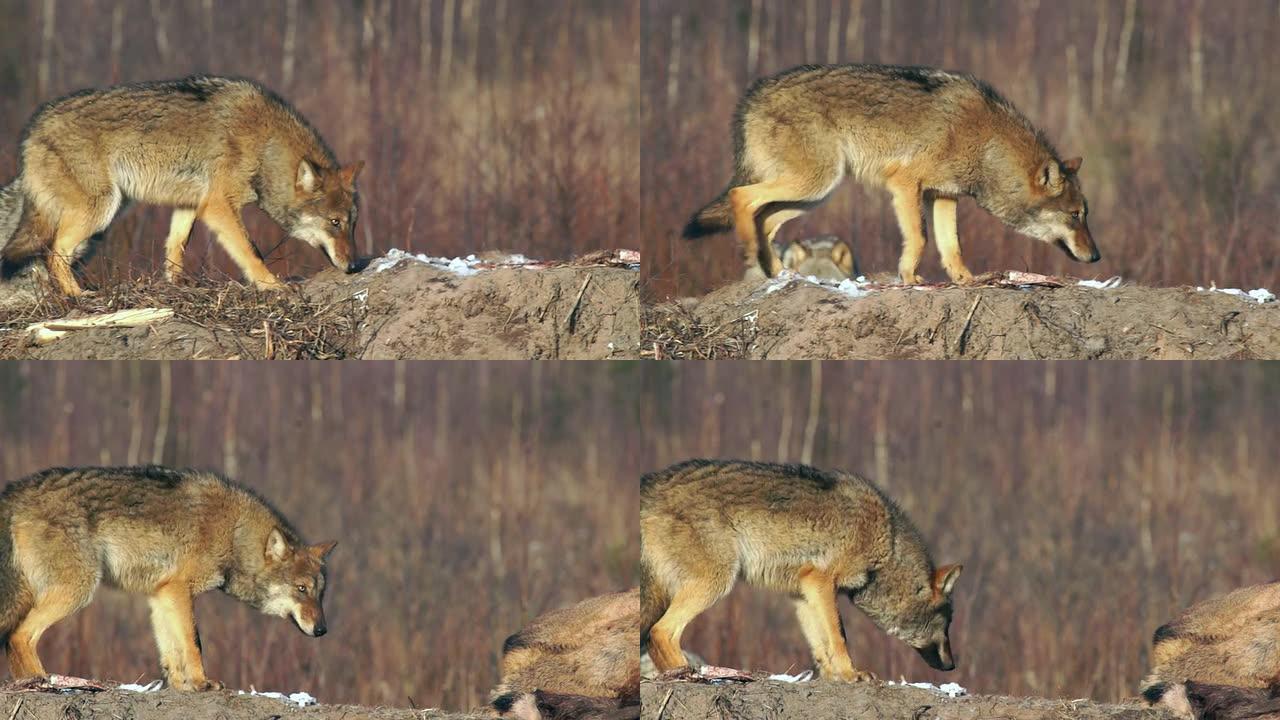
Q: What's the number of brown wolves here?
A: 4